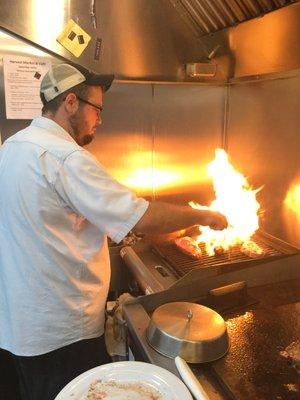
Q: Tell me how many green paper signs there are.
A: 0